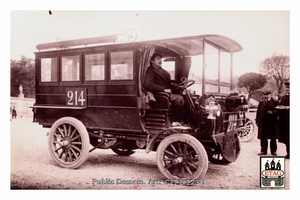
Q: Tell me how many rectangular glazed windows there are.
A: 4